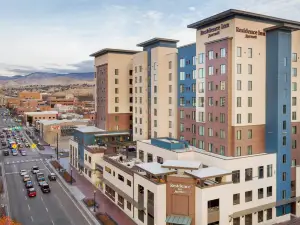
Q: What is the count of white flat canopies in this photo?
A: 3